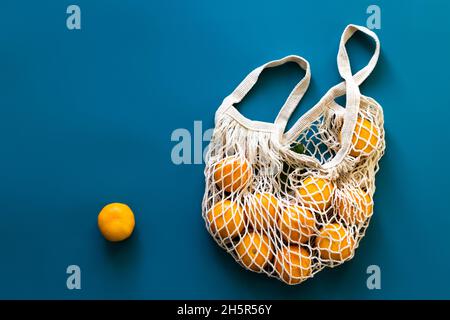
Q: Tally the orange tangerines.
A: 11